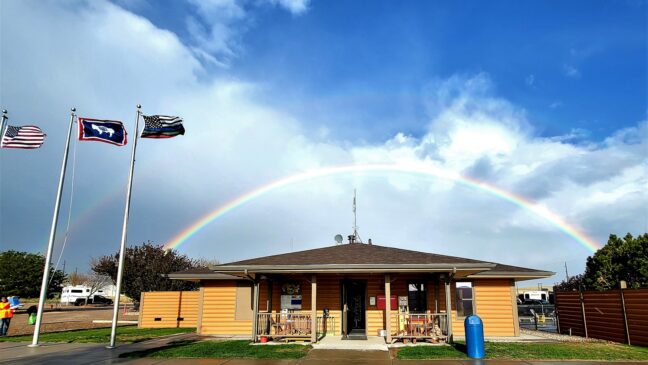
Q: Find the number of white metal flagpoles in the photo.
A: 3